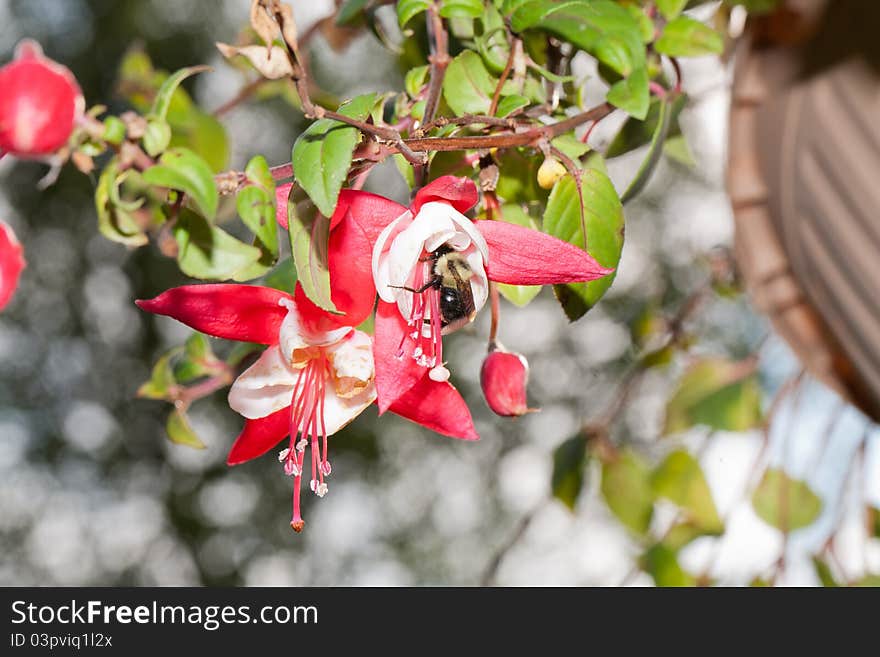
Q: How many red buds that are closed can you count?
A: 3